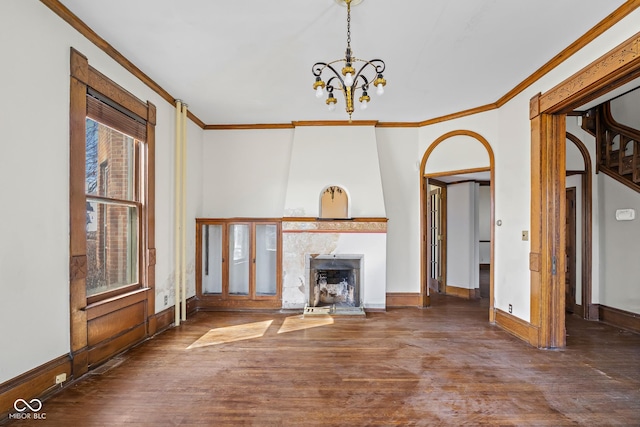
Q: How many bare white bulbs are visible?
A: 5